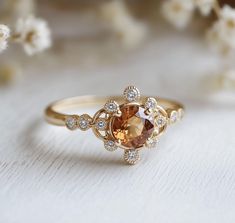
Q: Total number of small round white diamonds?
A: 12